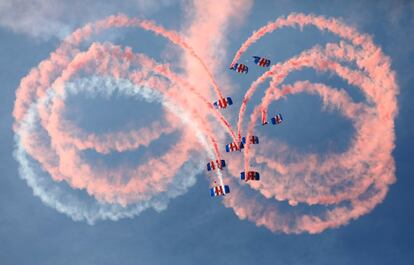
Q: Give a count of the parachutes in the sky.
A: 9